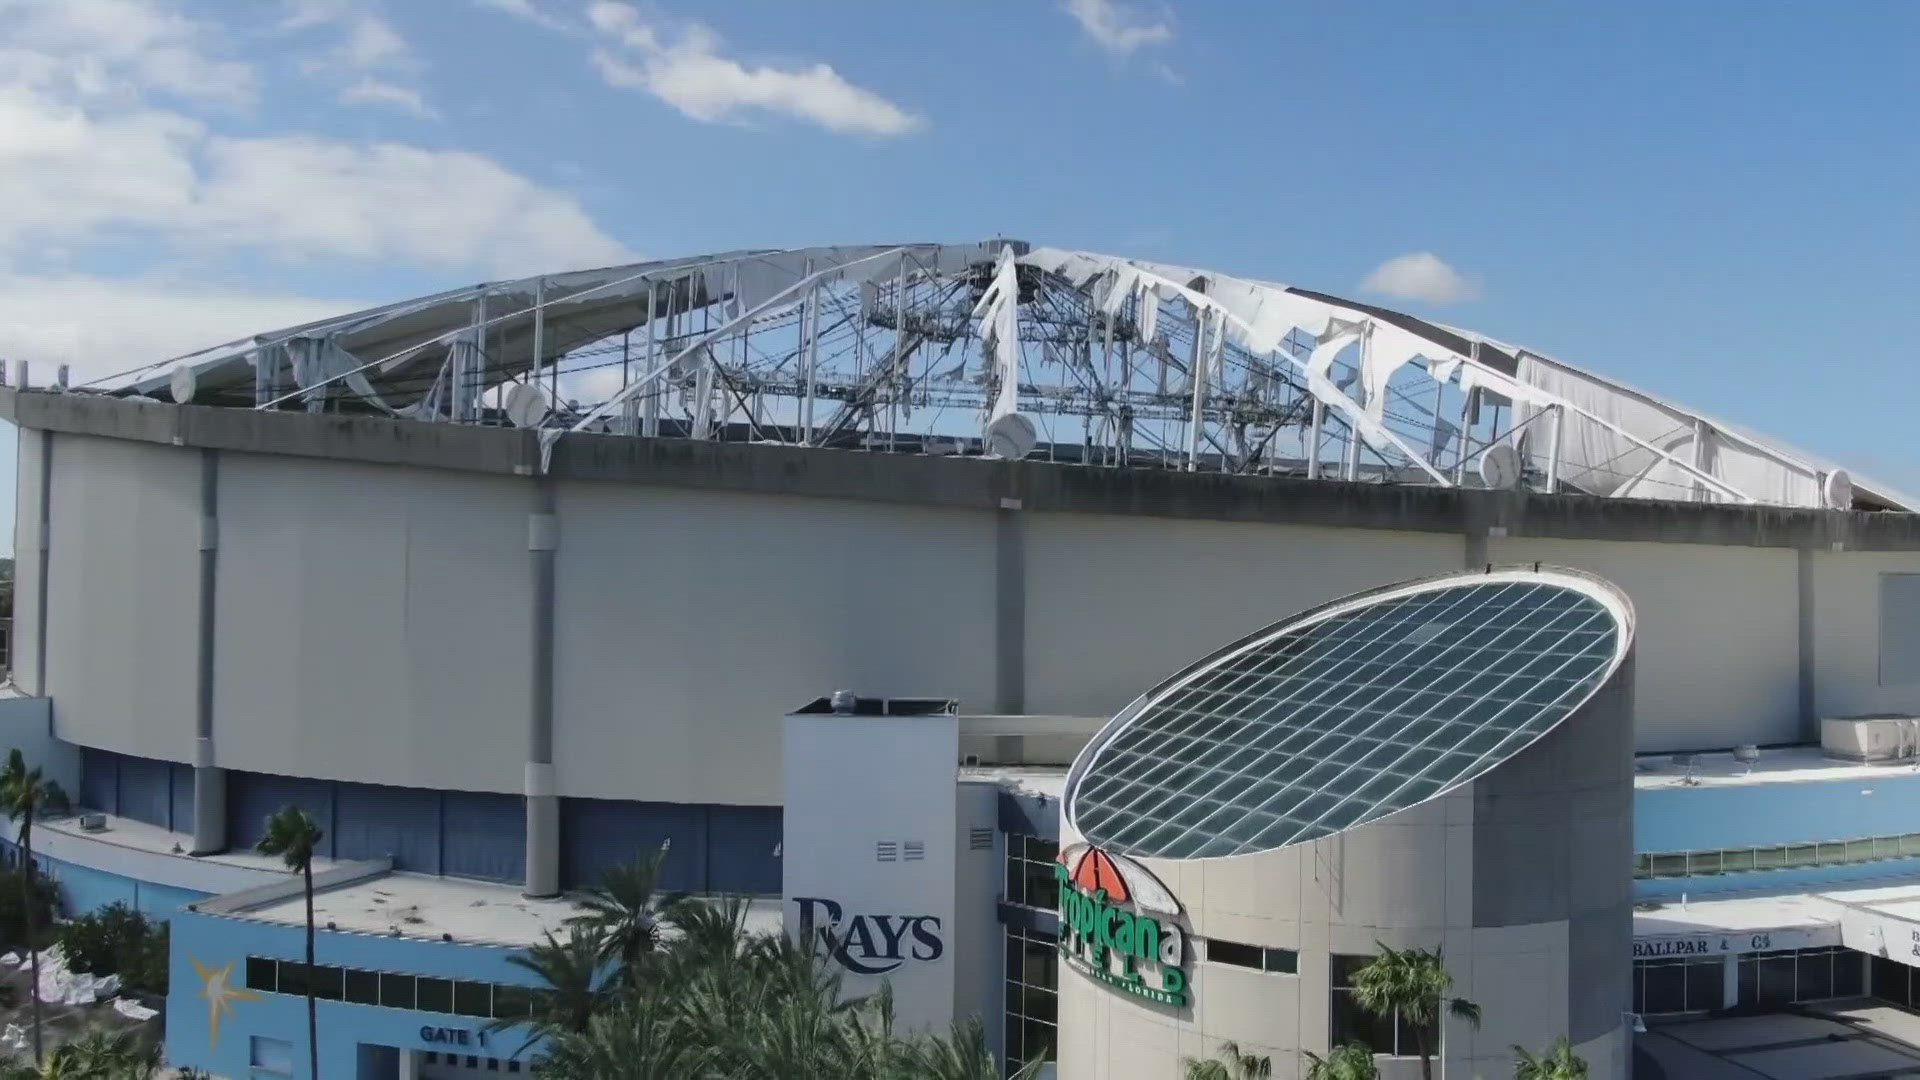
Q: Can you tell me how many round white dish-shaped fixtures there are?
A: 5